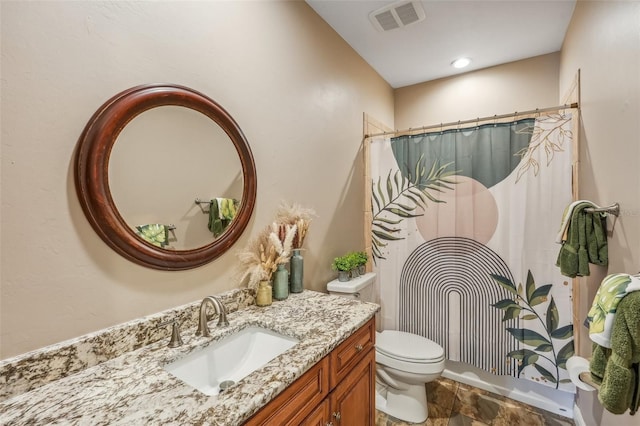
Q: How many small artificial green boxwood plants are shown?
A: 3